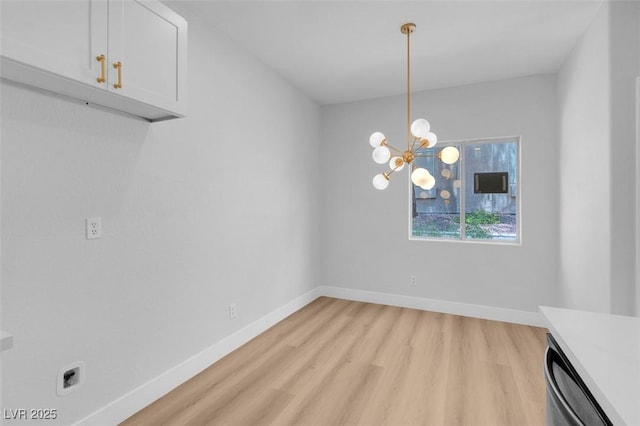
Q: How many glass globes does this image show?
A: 9